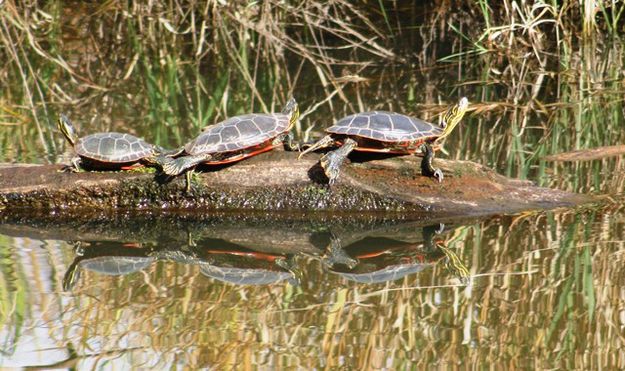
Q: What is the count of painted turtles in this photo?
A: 3